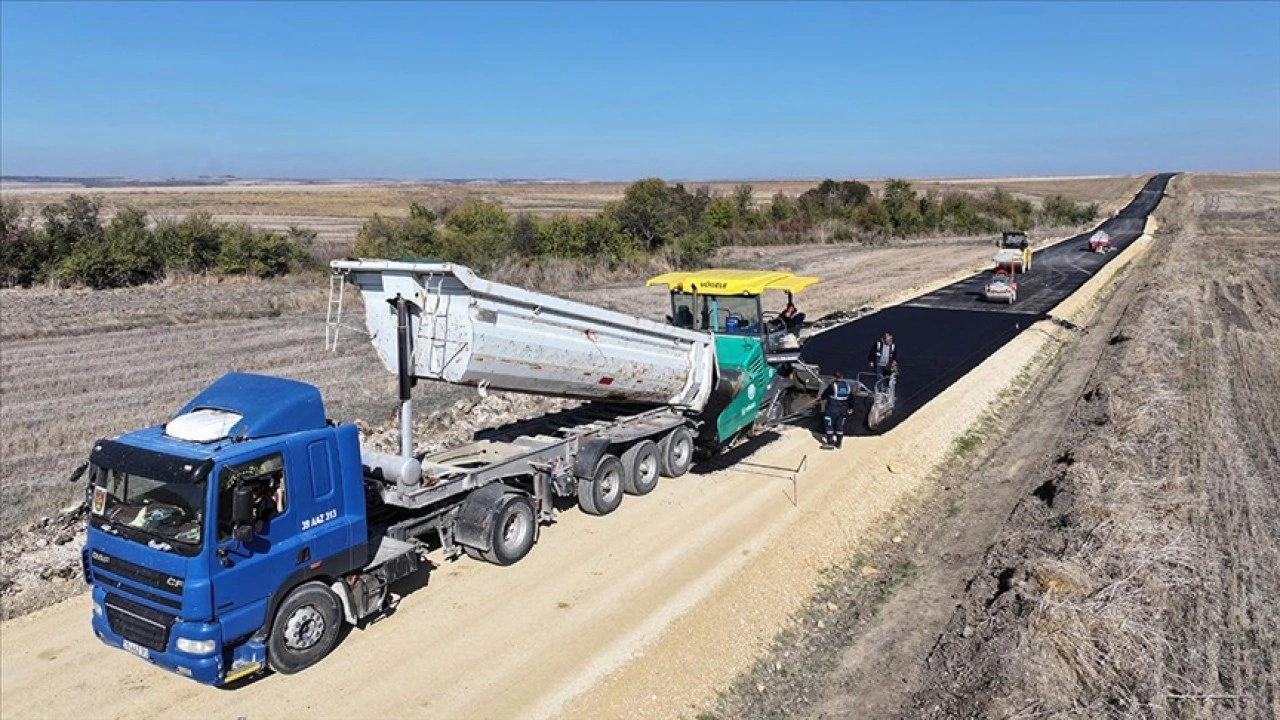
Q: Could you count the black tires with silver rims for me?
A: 5